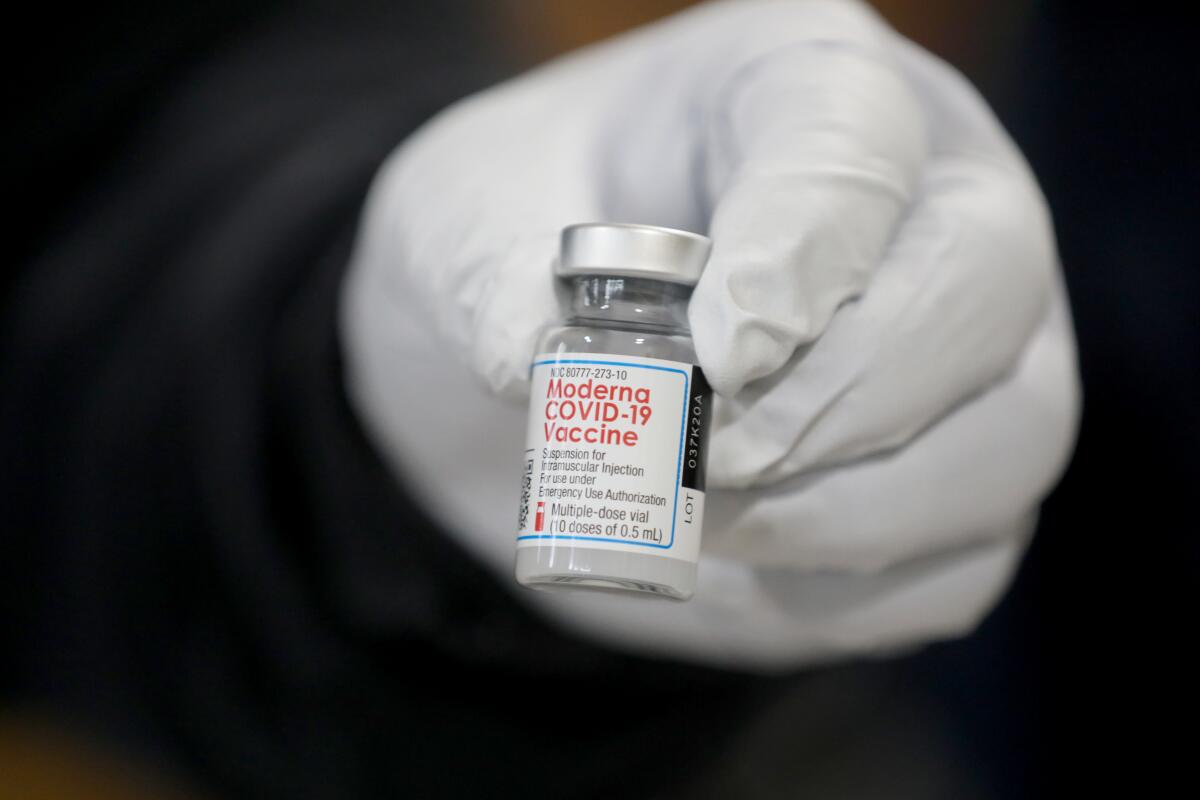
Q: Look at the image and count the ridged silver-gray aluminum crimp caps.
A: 1